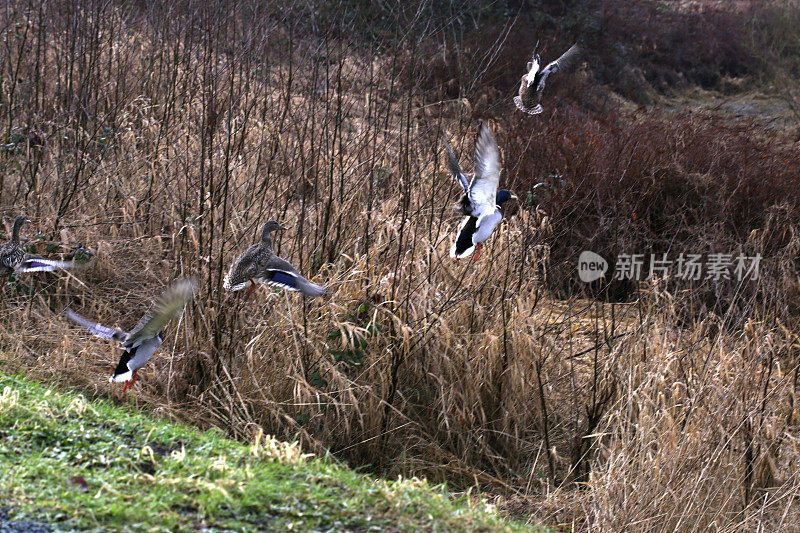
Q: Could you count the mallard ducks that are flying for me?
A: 5